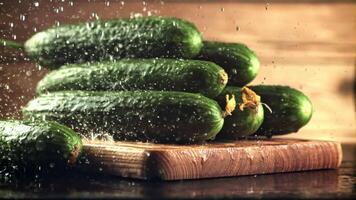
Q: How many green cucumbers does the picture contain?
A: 7